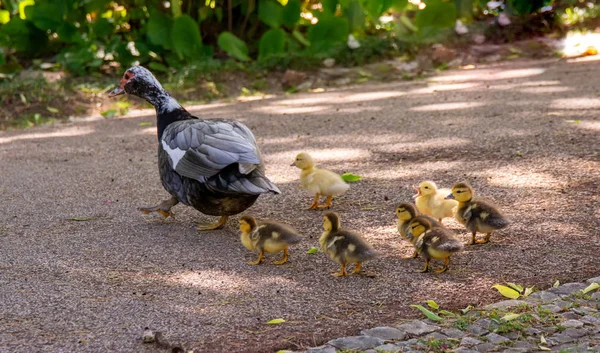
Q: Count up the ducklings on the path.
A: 7